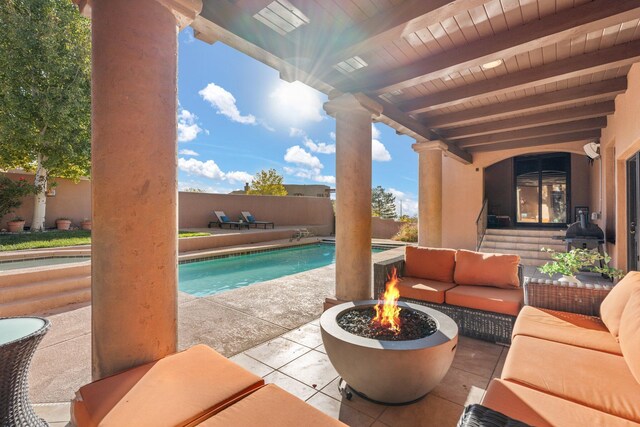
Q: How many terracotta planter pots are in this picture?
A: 3